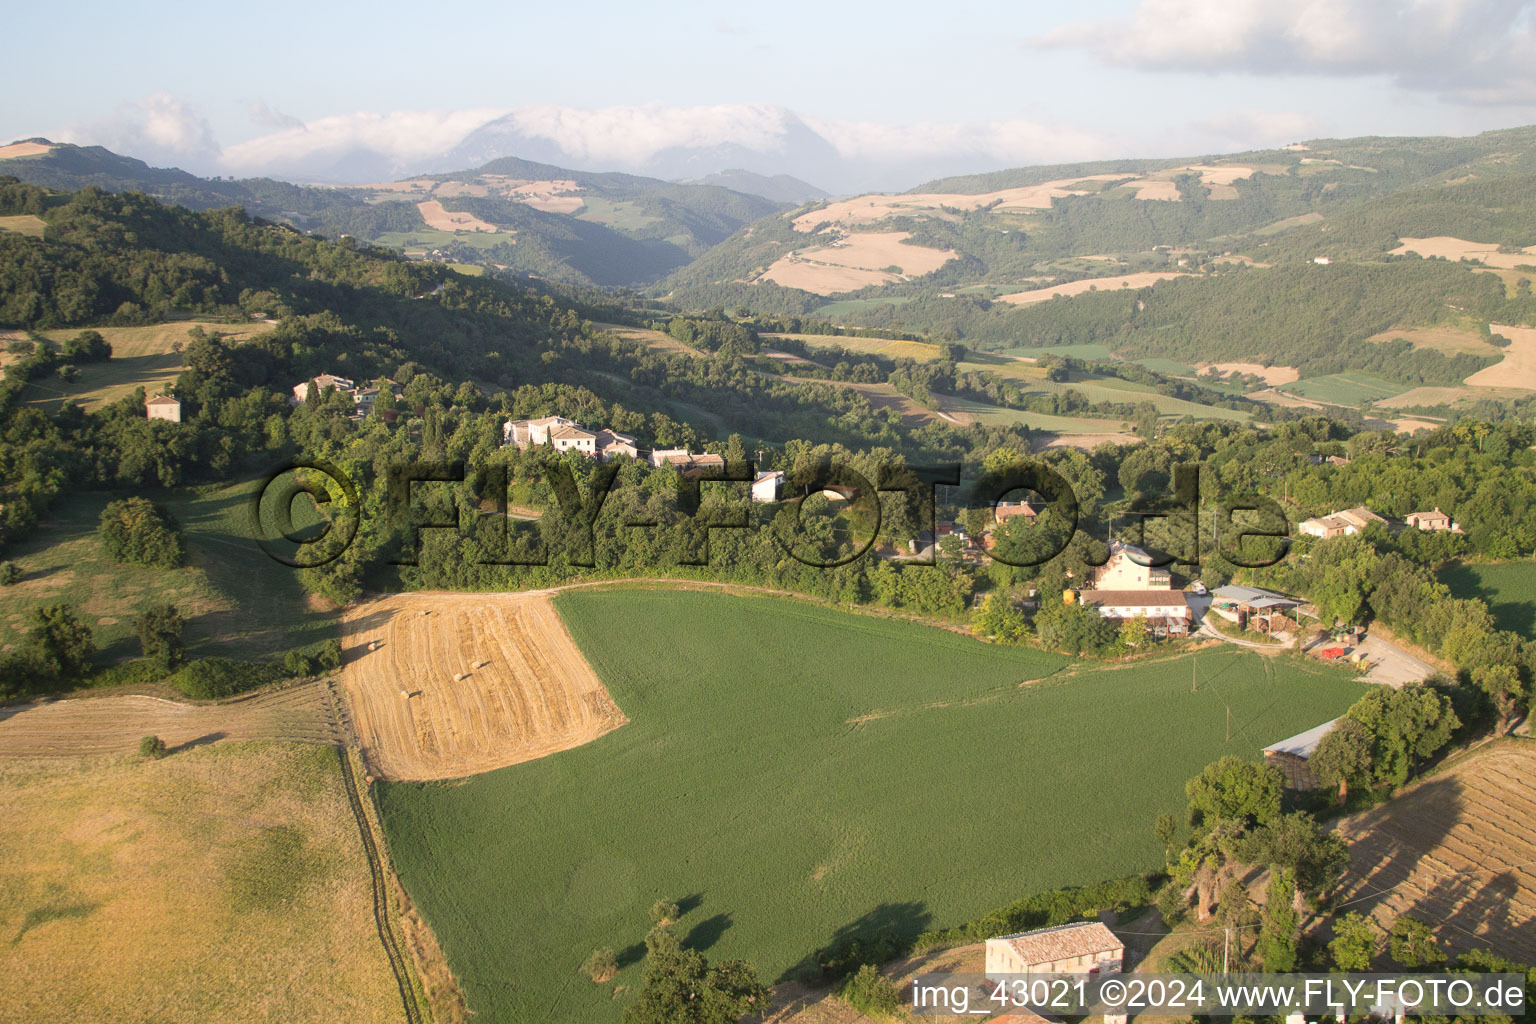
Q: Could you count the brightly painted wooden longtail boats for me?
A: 0